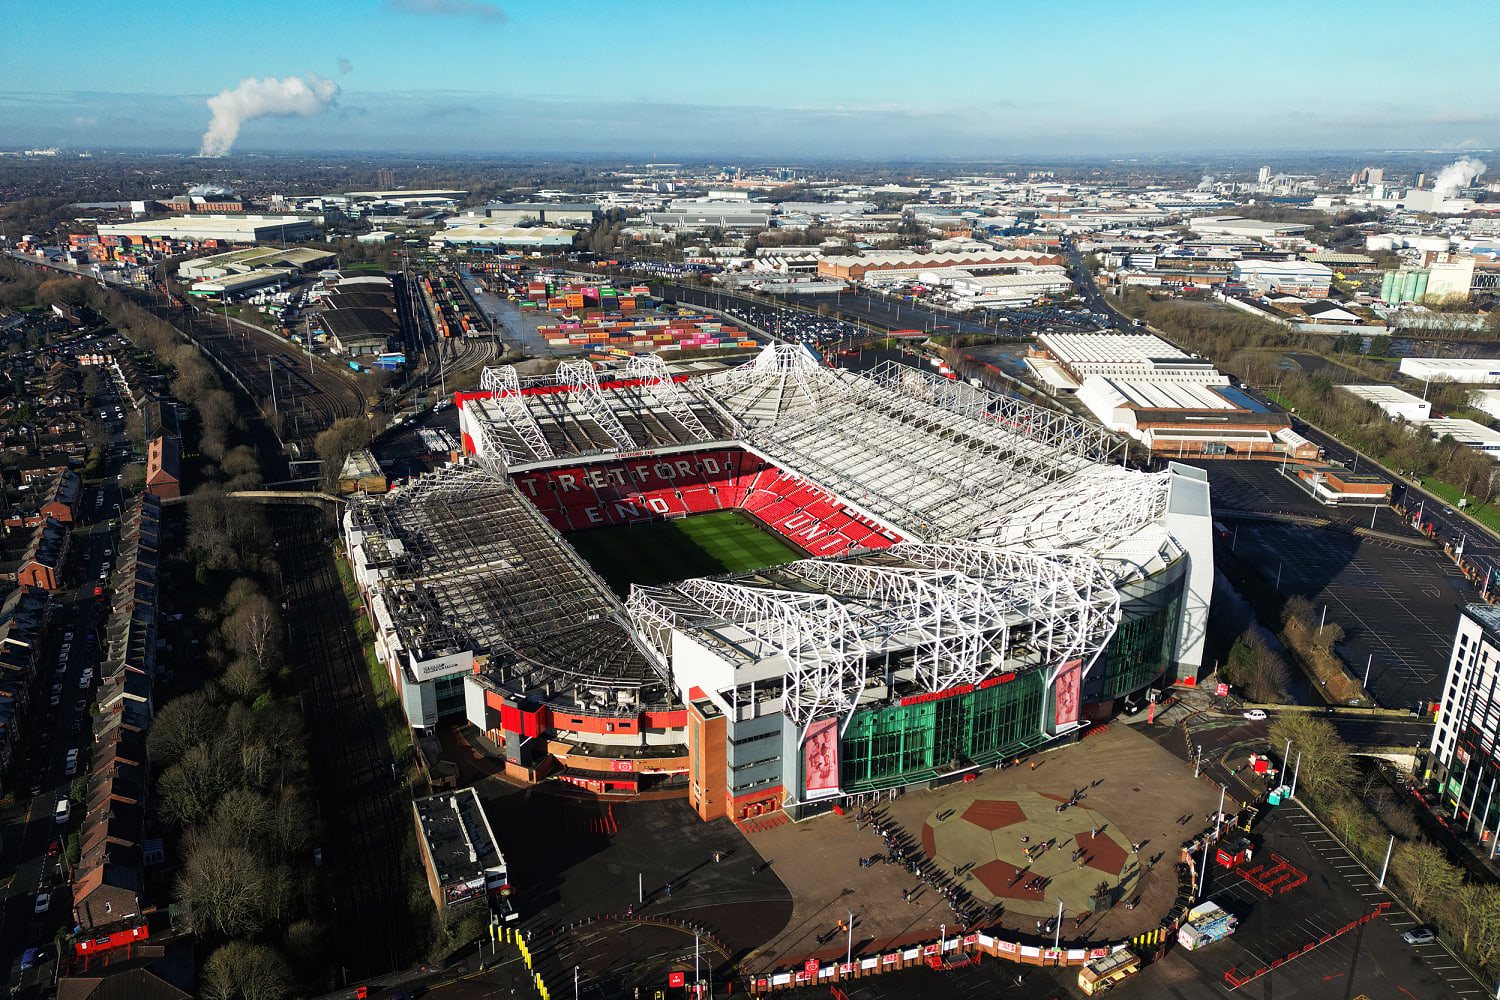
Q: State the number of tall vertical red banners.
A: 2